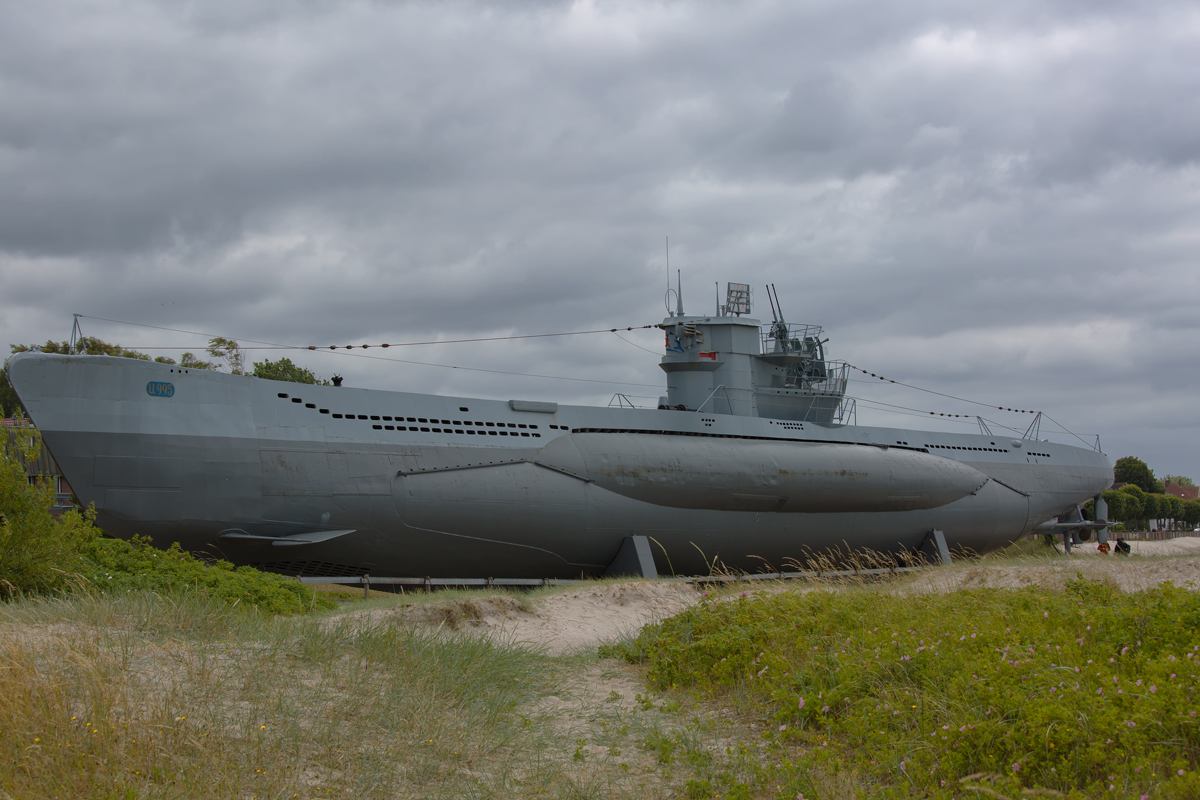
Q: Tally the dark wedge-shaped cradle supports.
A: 2